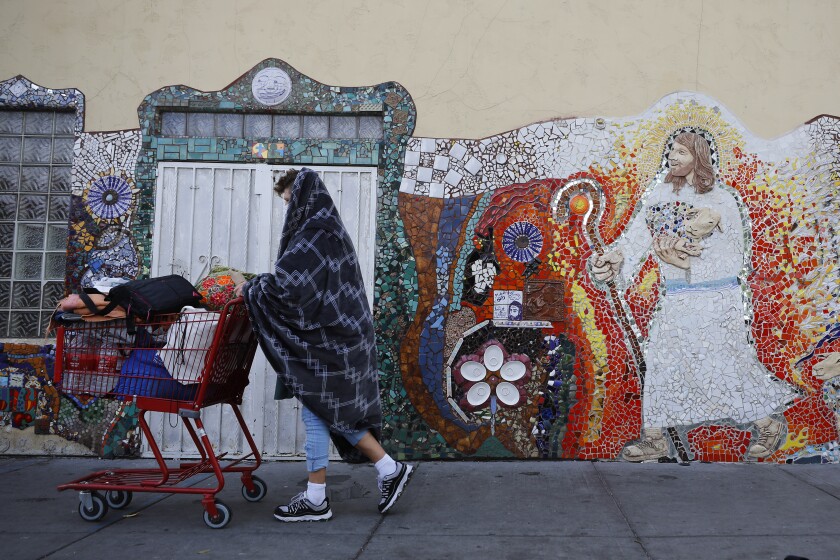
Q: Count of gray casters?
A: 2